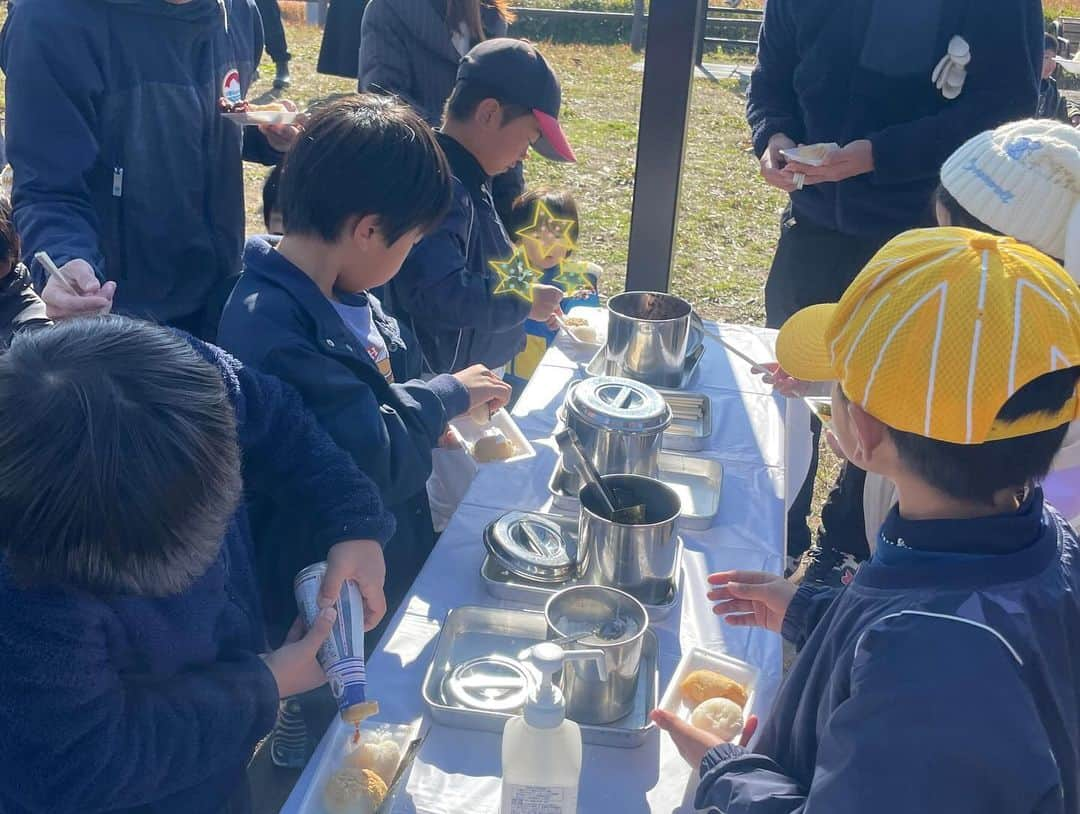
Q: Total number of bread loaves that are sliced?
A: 0